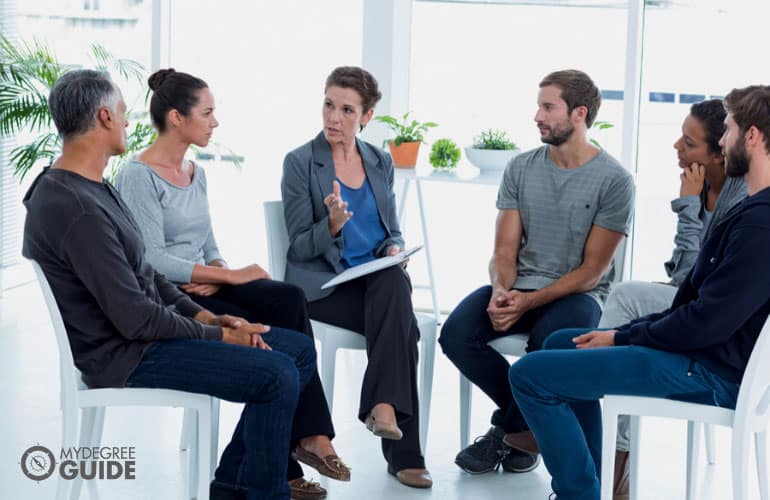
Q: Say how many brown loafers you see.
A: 2